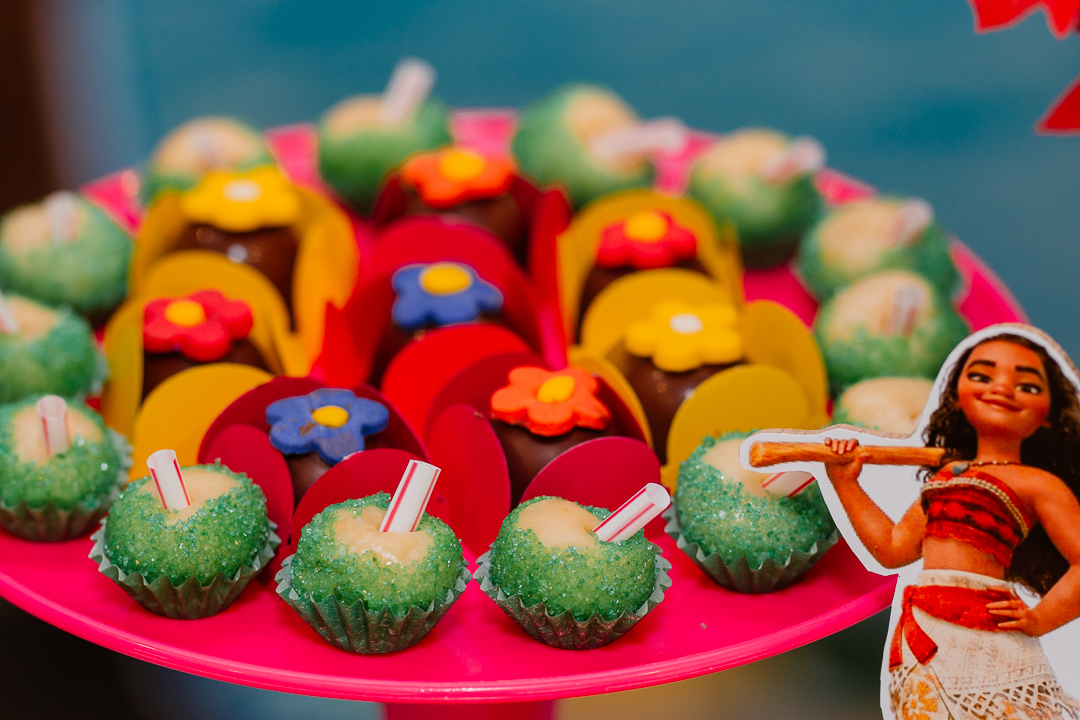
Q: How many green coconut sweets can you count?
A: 14